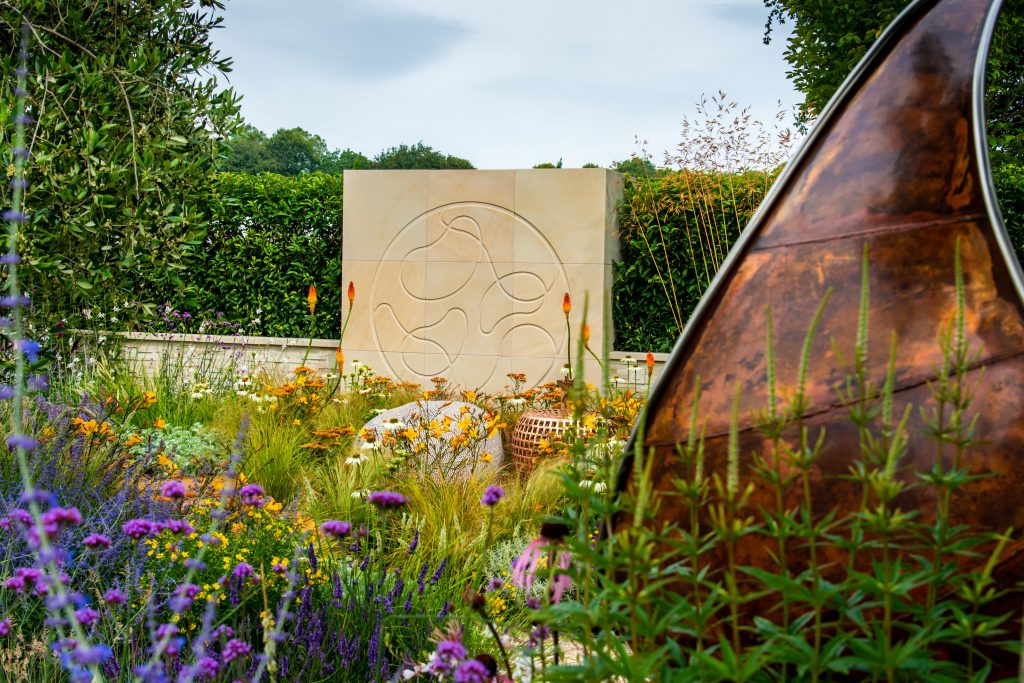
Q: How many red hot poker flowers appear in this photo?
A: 6